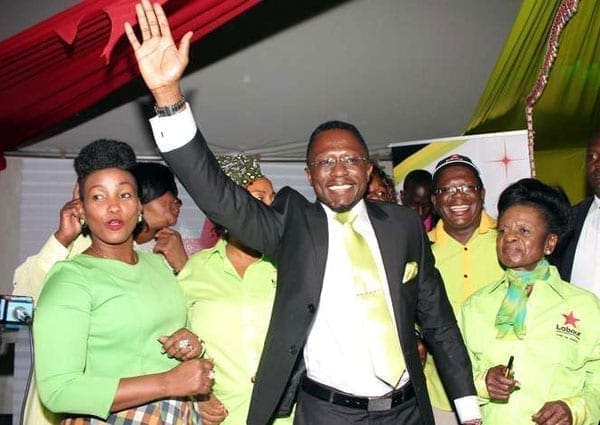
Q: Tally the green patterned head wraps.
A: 1